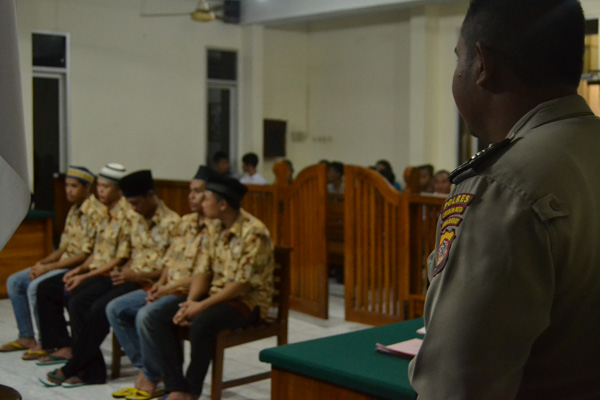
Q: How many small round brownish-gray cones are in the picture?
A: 0